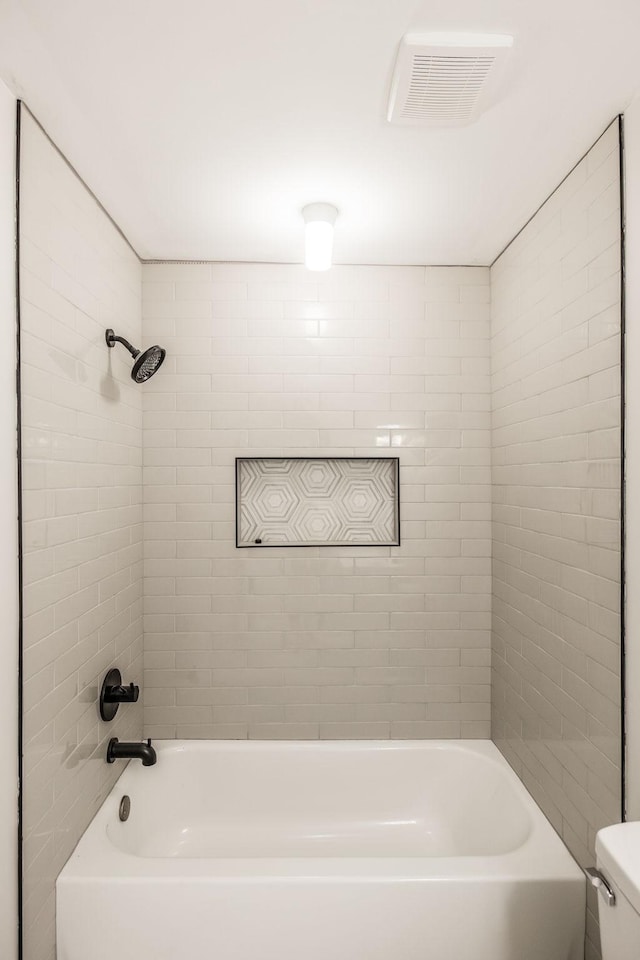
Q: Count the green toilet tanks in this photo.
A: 0